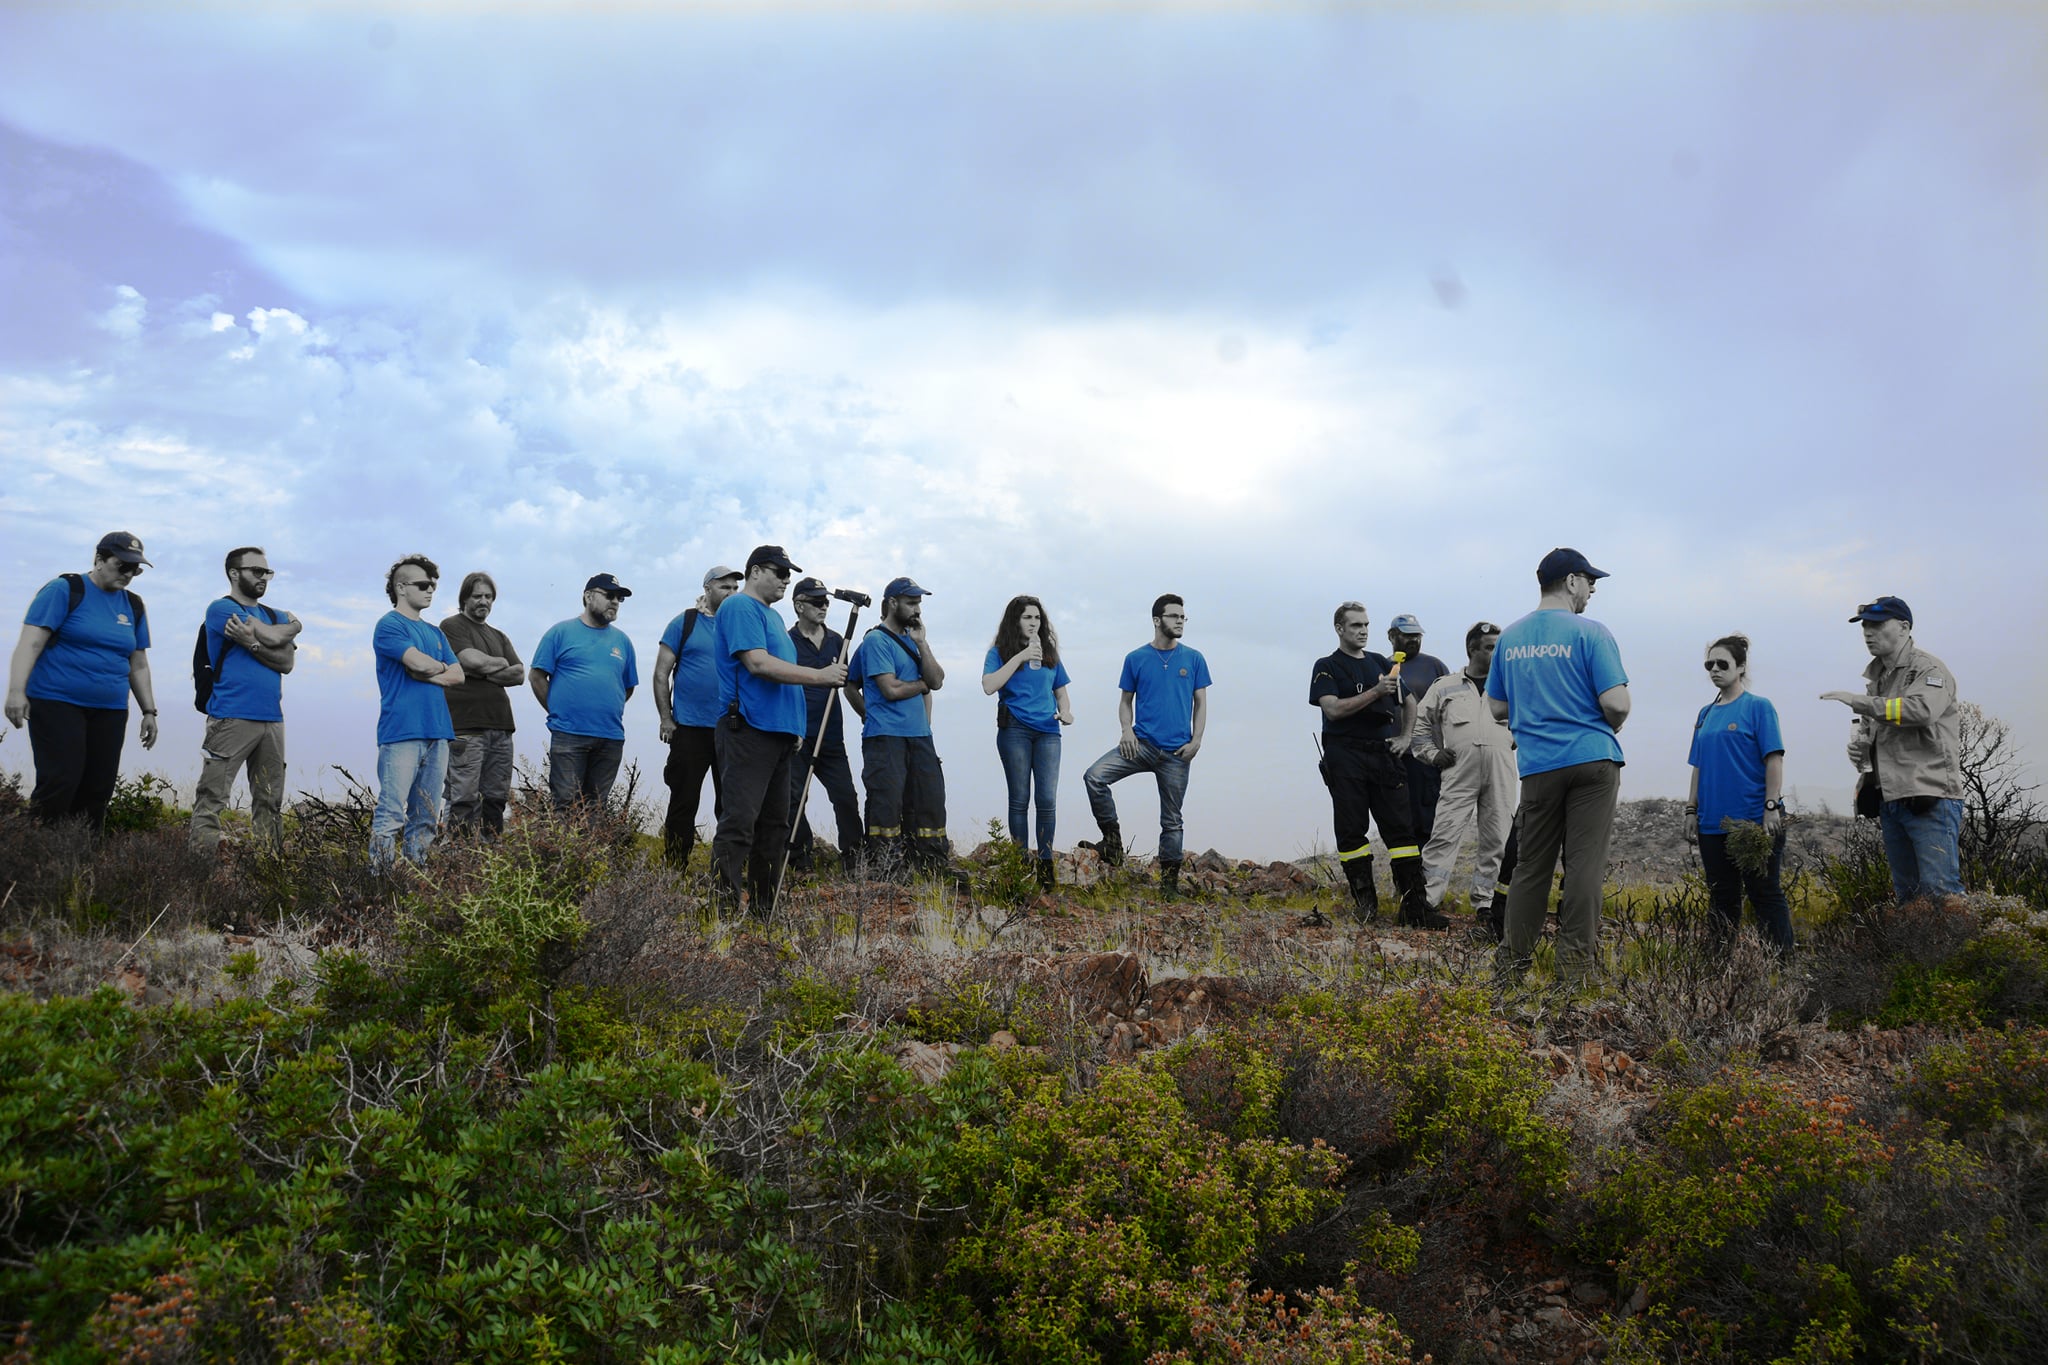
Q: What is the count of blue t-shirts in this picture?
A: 11